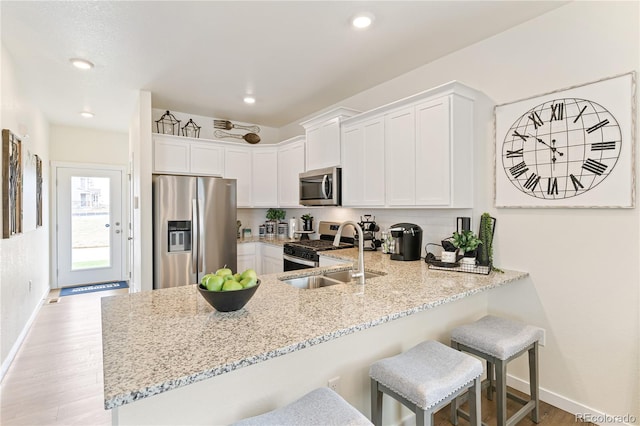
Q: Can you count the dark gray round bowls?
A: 1